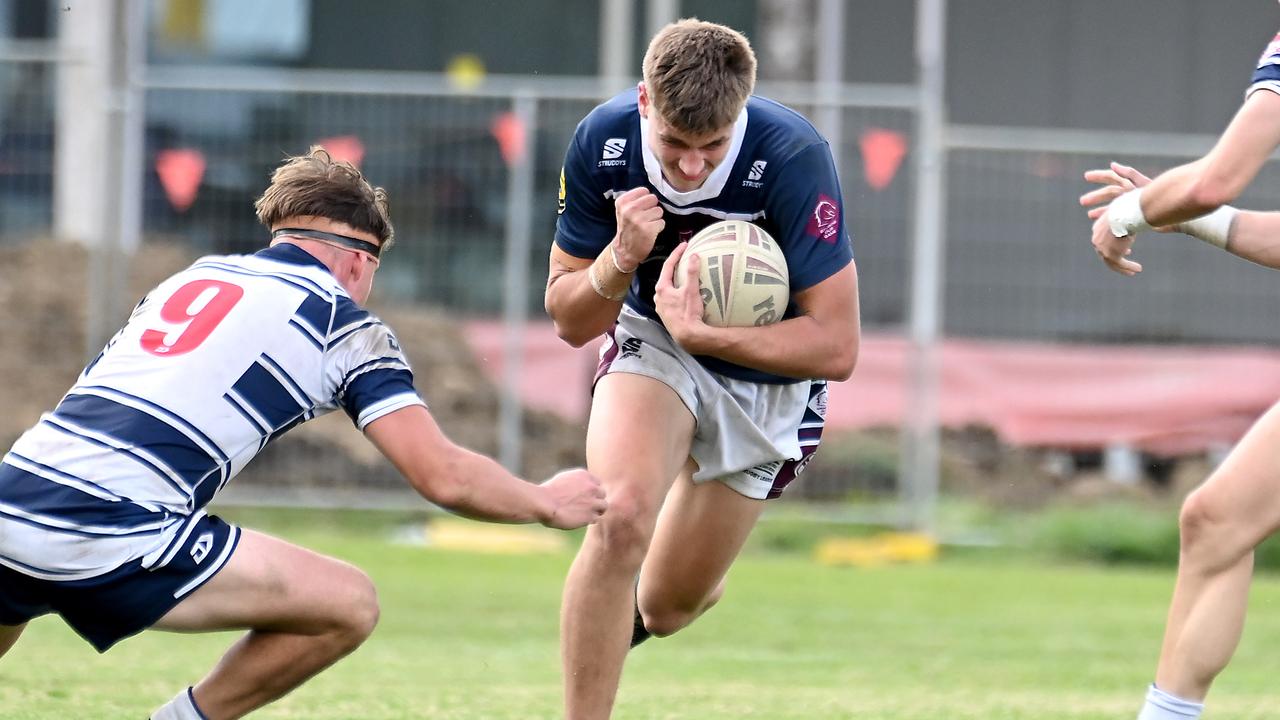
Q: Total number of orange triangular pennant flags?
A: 4